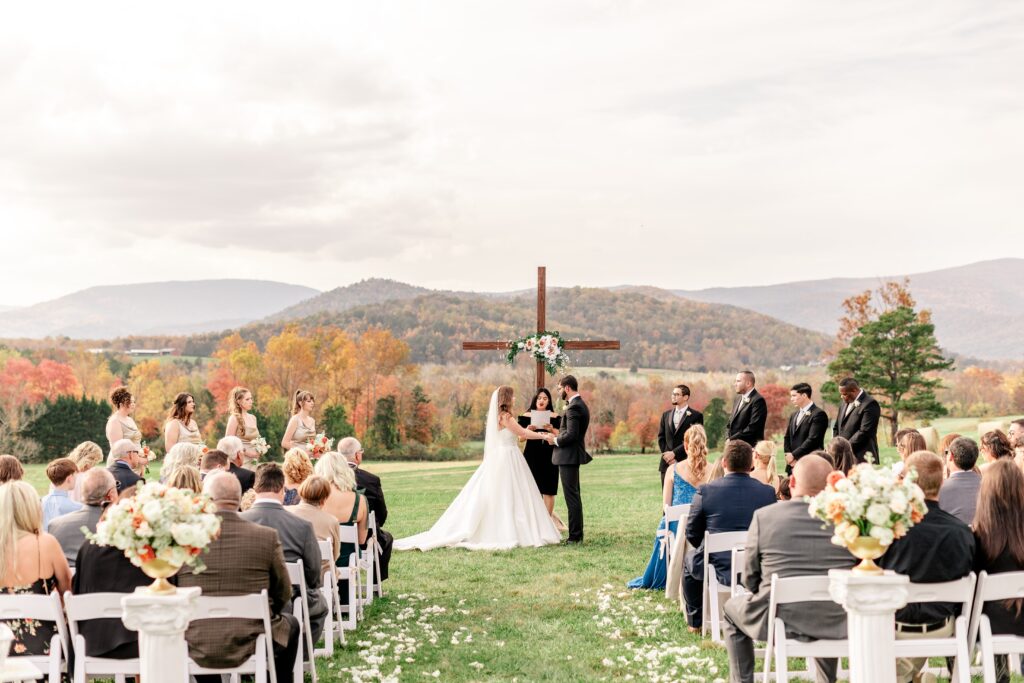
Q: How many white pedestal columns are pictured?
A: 2